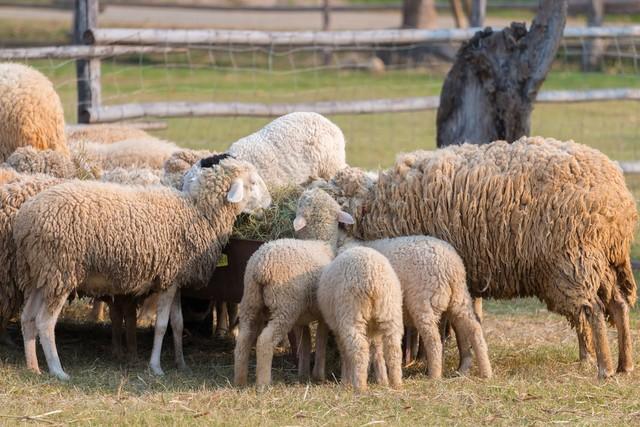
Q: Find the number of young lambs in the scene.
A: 3